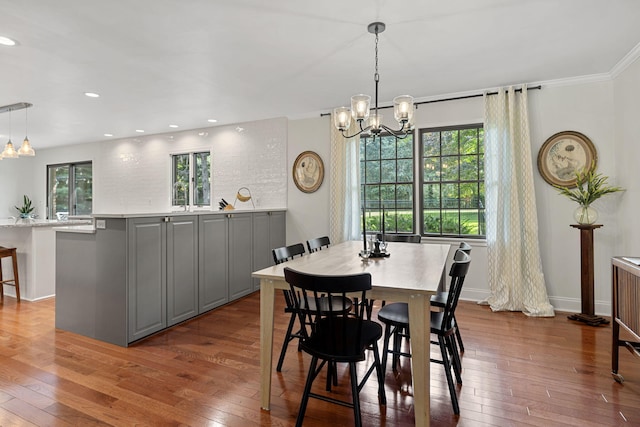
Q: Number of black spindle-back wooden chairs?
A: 6